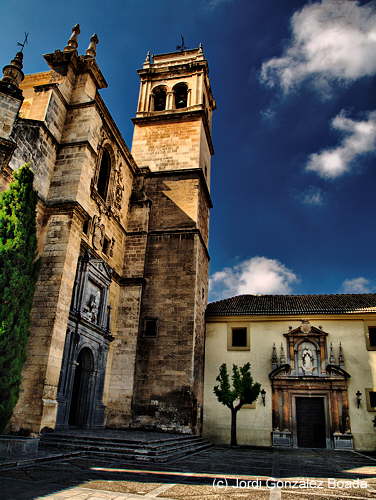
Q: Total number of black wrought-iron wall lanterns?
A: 2